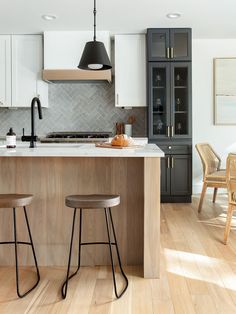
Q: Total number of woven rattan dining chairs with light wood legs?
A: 2